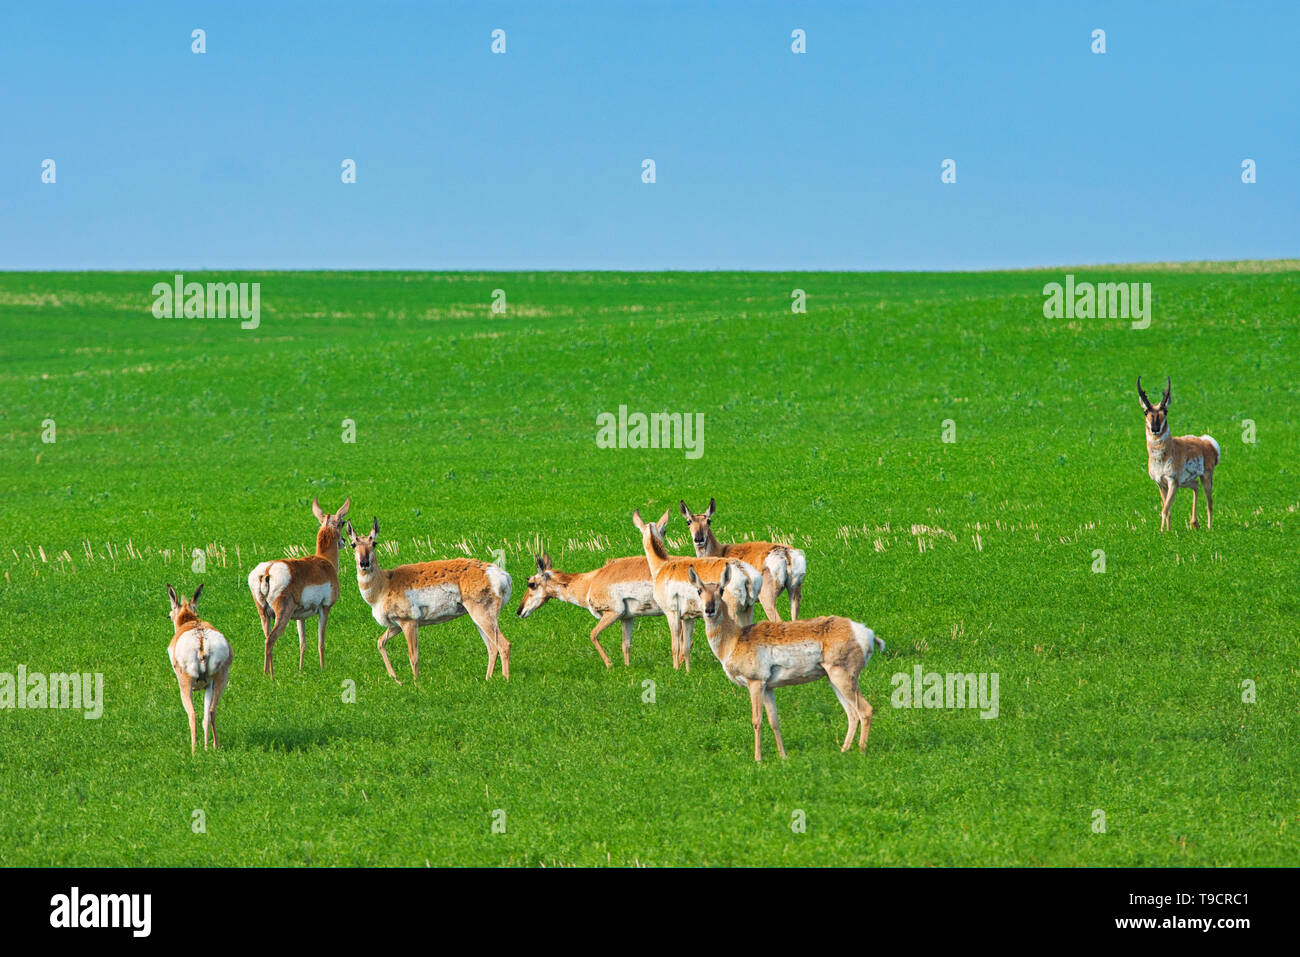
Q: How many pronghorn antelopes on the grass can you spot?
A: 8